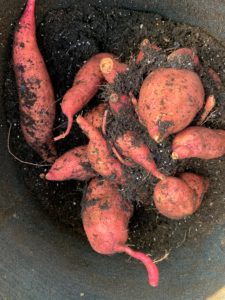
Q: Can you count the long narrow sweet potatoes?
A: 1